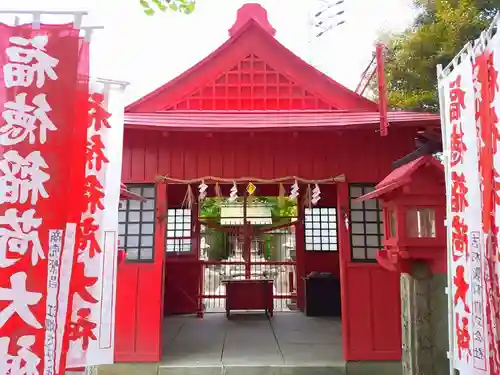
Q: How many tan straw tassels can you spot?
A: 4